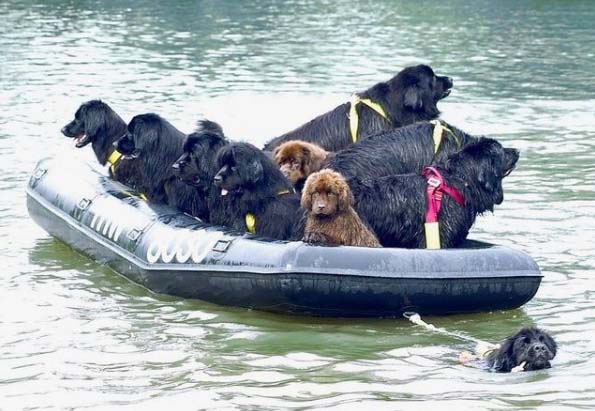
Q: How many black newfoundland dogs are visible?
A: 8